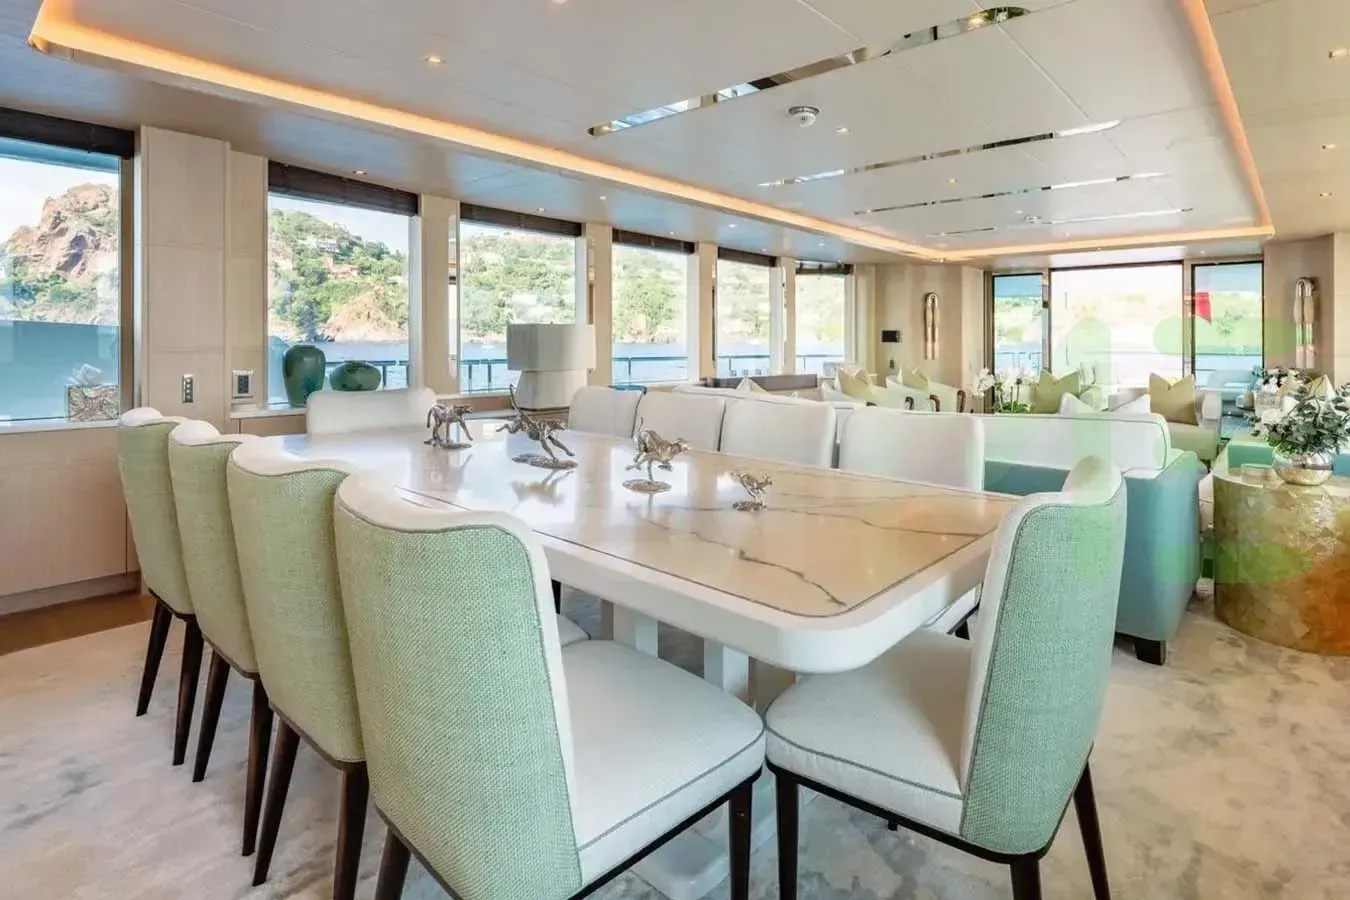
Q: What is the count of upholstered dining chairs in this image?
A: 10